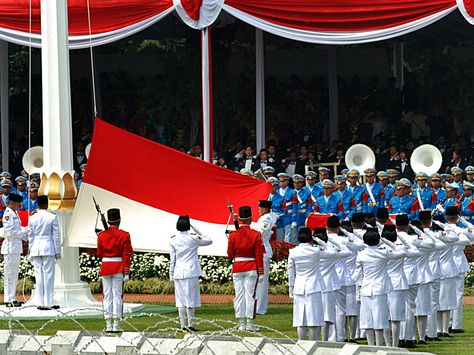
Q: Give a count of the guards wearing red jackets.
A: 2